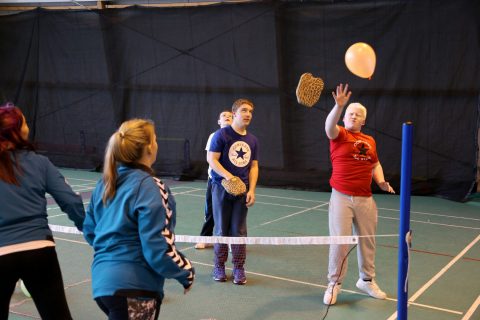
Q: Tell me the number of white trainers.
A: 2